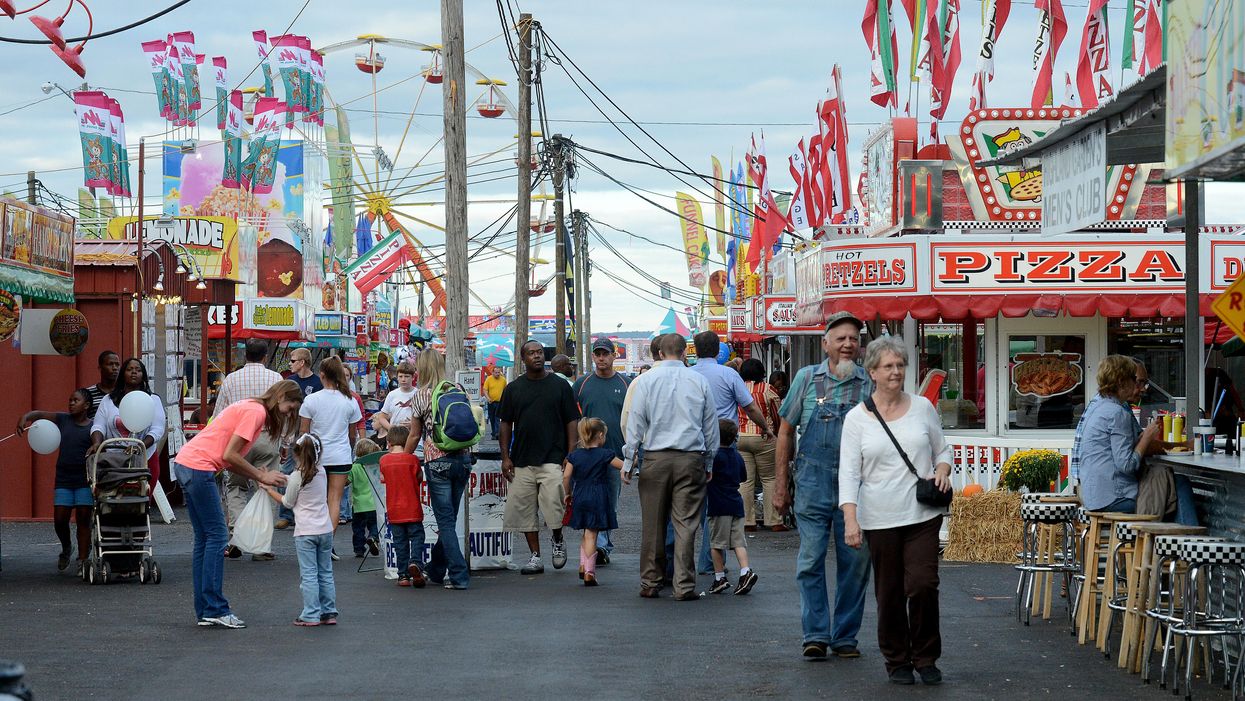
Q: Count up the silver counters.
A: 1